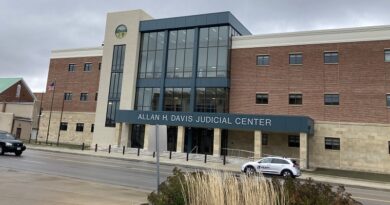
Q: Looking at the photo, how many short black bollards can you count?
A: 10